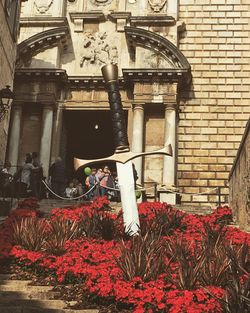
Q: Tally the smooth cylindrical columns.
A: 4